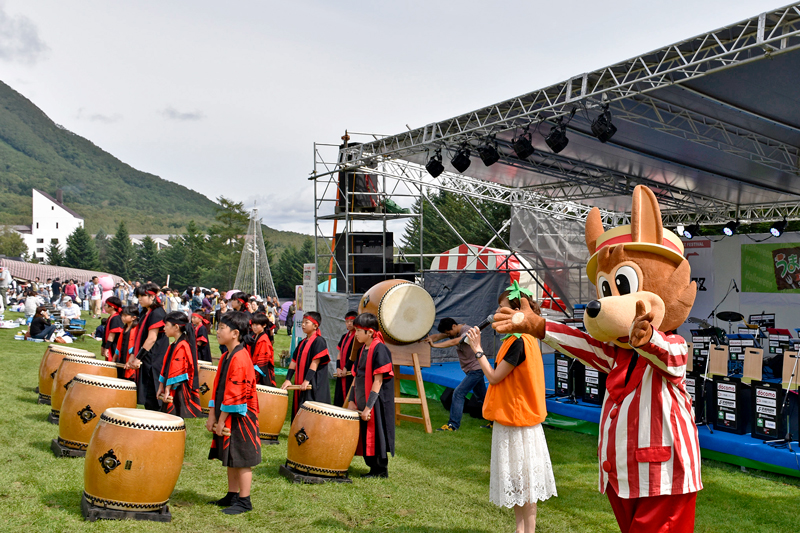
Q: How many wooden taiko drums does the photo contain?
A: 10